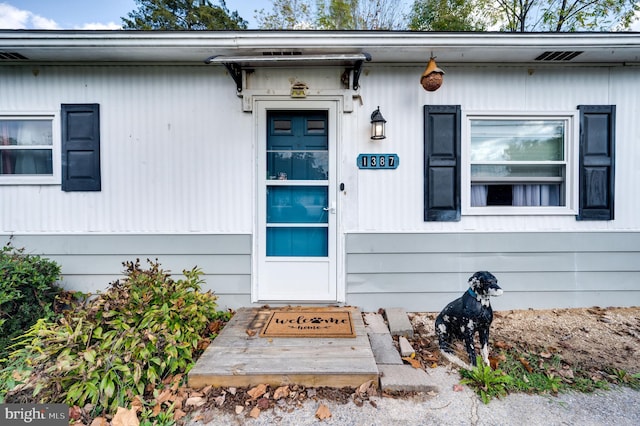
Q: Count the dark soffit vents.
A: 3